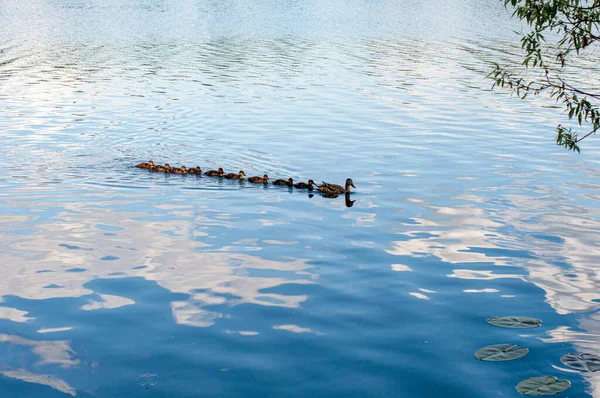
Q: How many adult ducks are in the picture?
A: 1